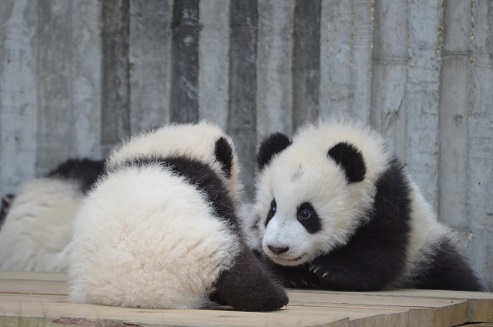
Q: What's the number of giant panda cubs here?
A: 3